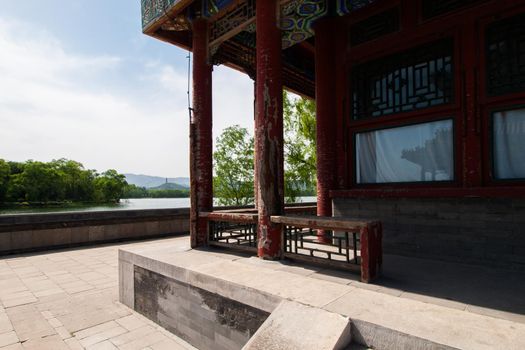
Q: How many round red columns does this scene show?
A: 3